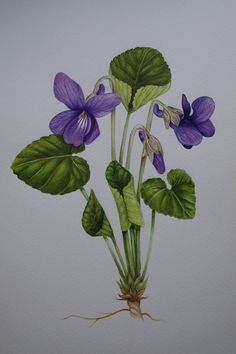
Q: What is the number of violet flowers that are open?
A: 2